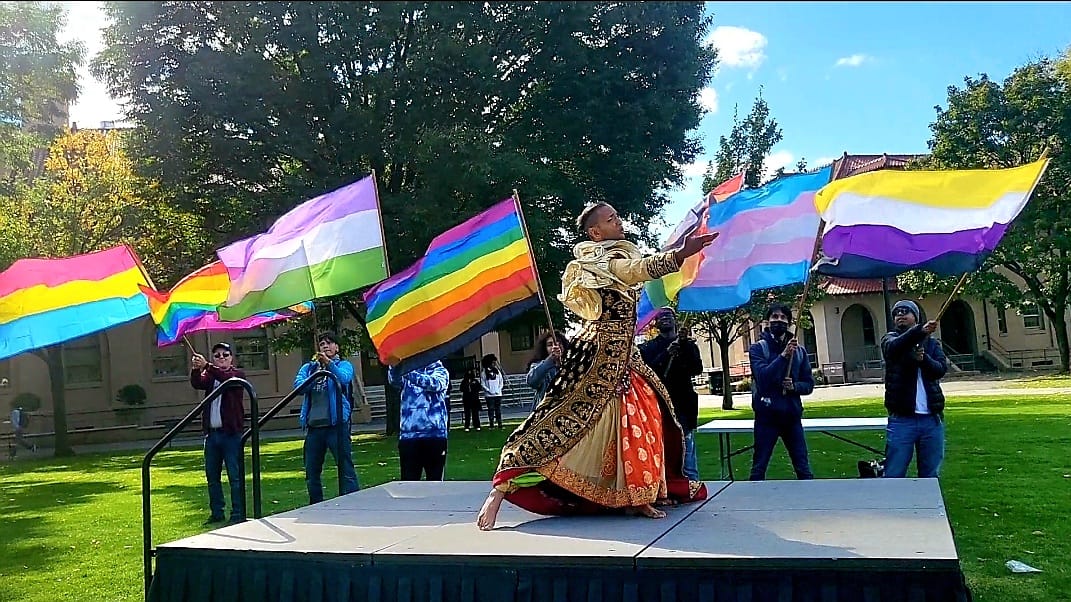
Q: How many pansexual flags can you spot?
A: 1